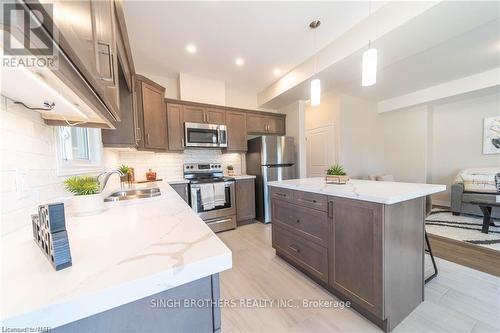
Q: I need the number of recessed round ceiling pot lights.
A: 3